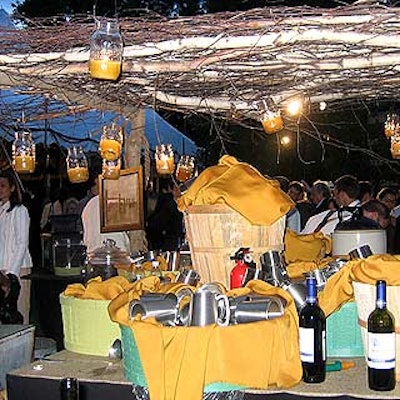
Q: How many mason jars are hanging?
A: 10